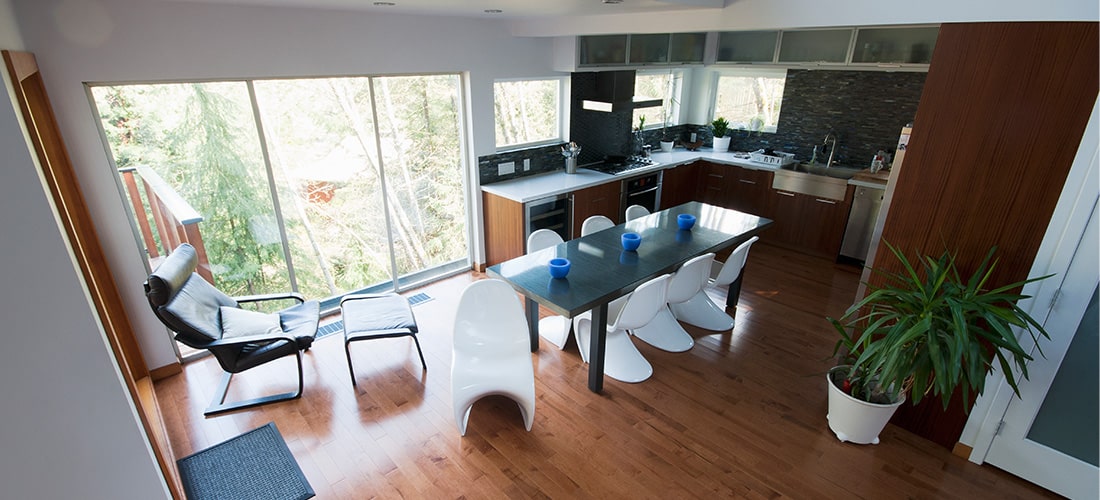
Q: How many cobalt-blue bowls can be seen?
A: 3